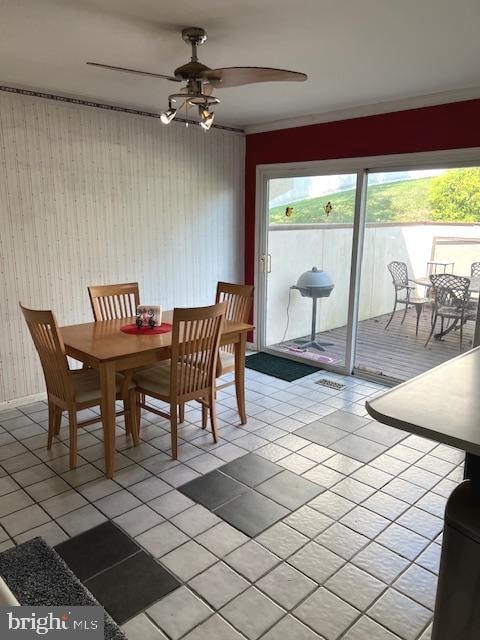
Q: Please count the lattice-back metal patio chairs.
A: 3